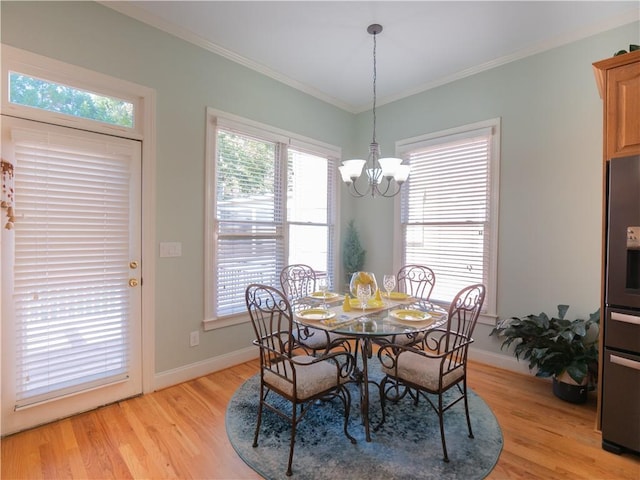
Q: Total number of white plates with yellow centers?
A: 4